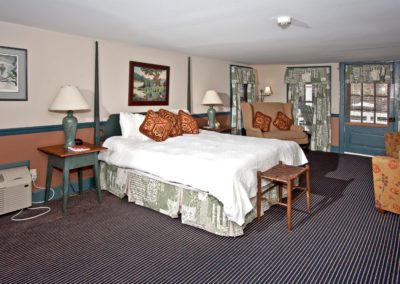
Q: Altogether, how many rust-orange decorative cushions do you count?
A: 5